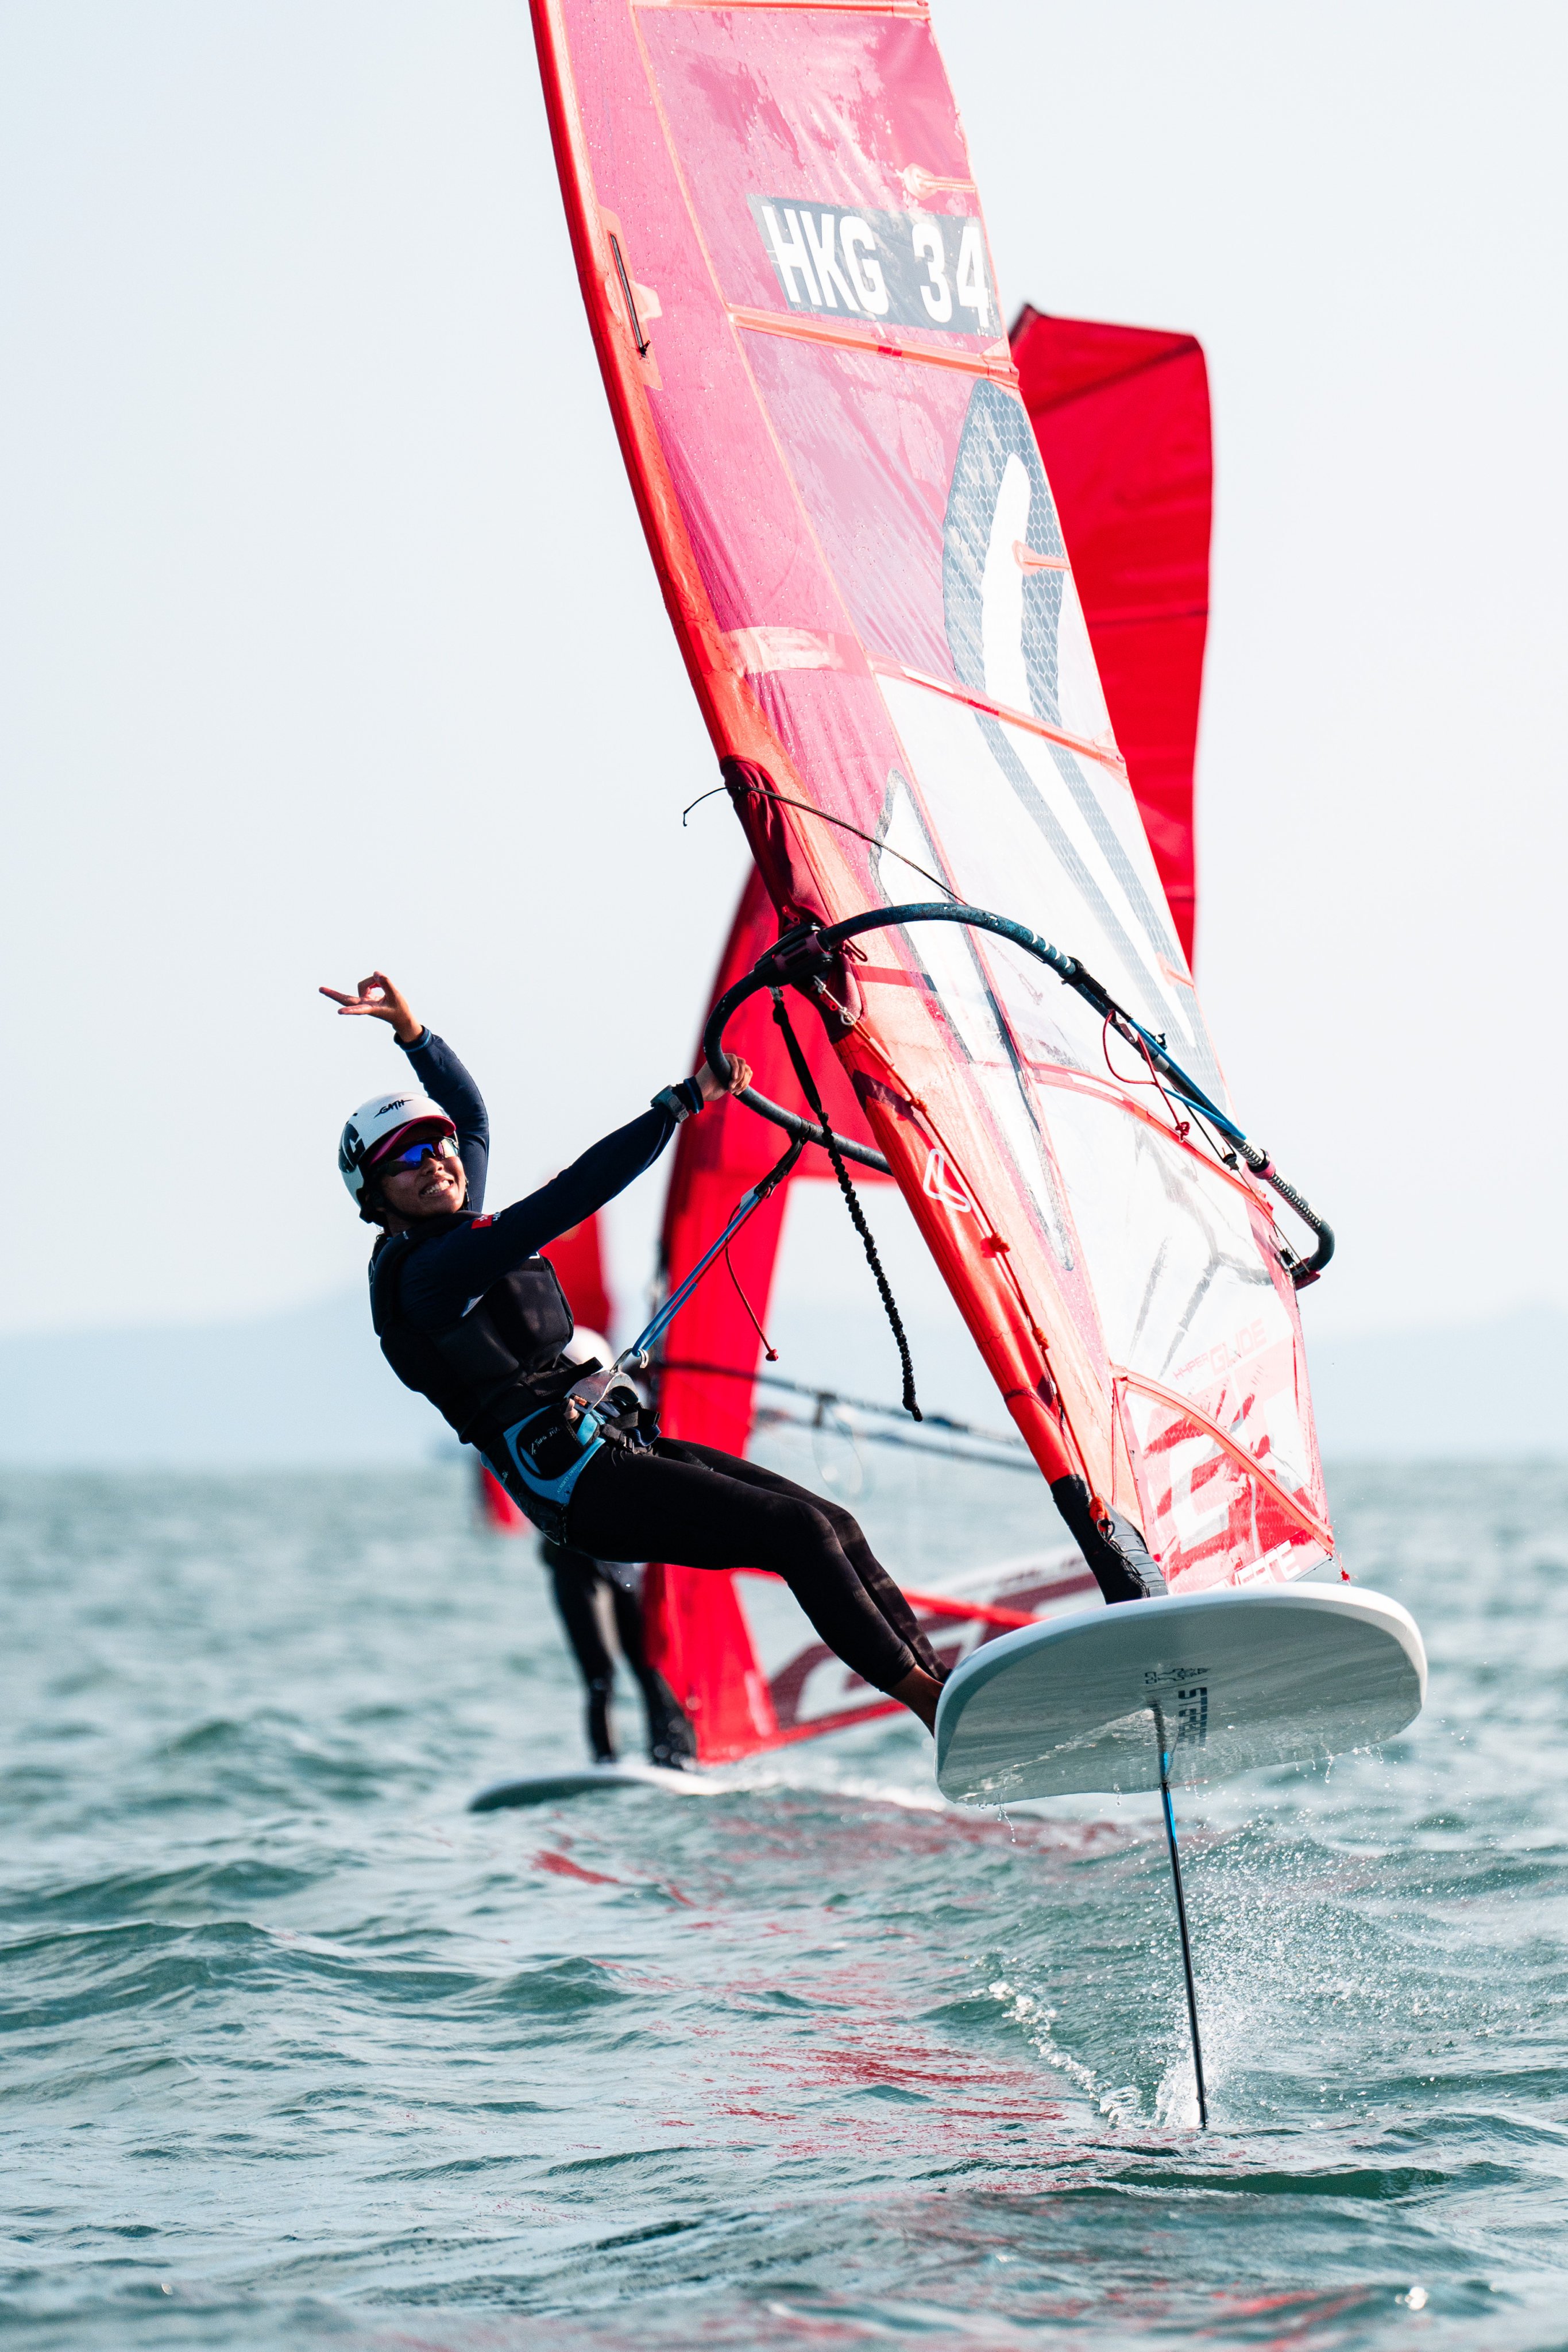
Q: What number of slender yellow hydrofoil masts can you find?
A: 0